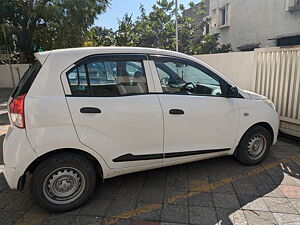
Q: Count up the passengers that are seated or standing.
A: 0